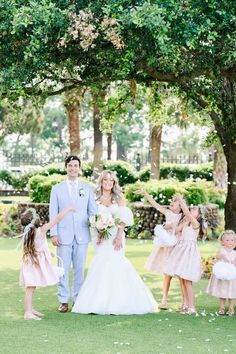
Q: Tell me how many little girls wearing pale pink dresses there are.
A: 4